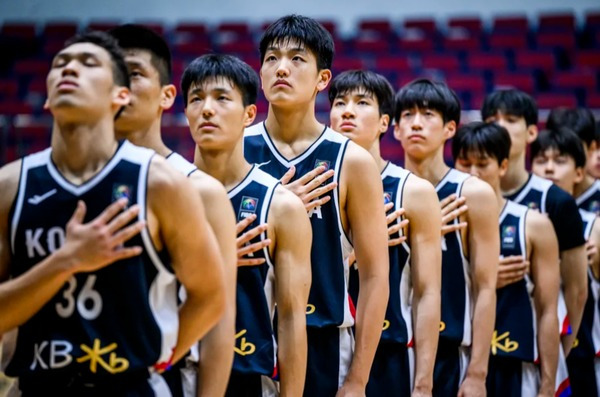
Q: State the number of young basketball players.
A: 11